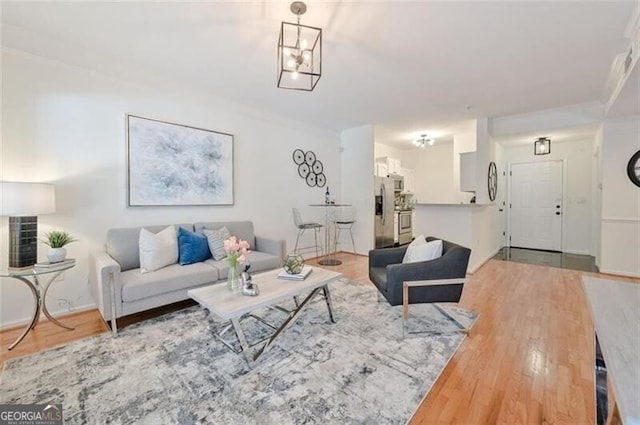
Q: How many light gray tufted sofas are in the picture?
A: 1